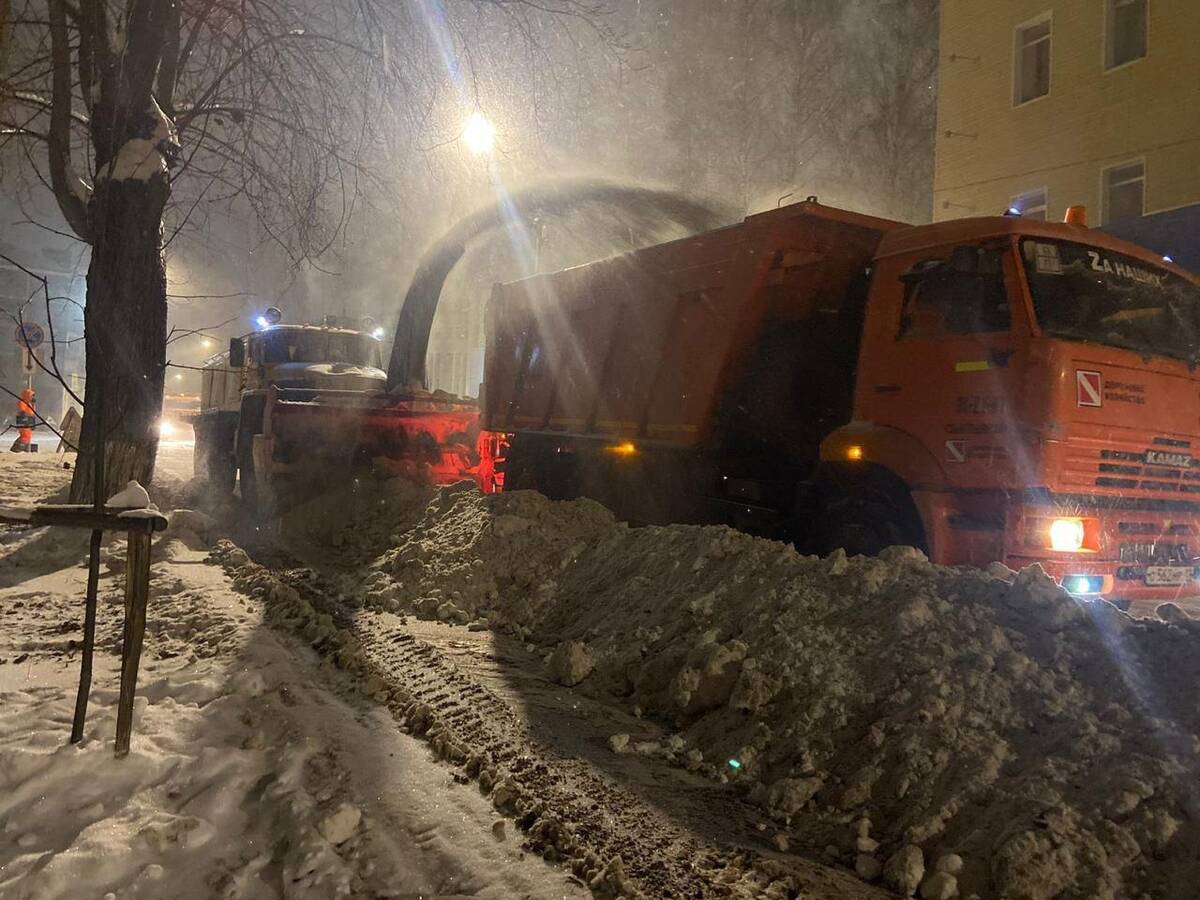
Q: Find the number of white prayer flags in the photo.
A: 0